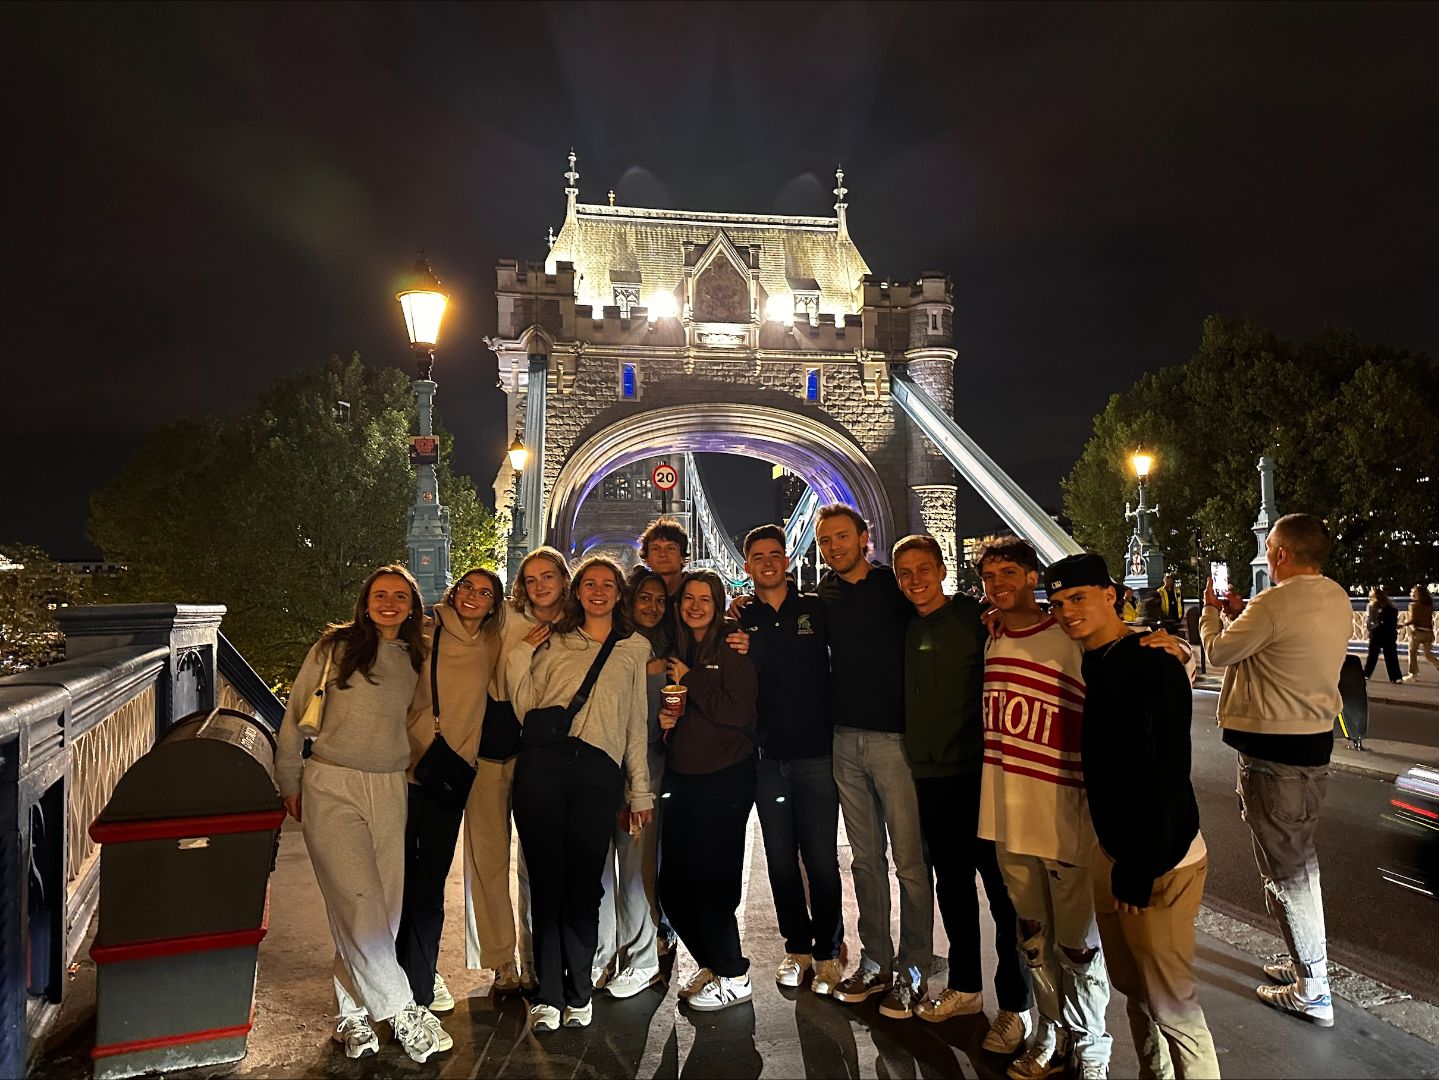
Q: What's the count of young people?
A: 12